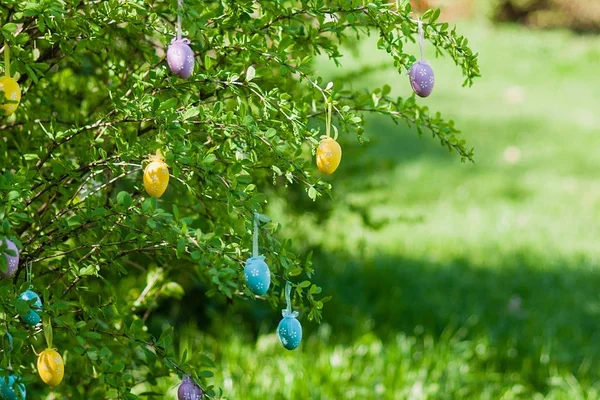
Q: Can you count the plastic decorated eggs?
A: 12